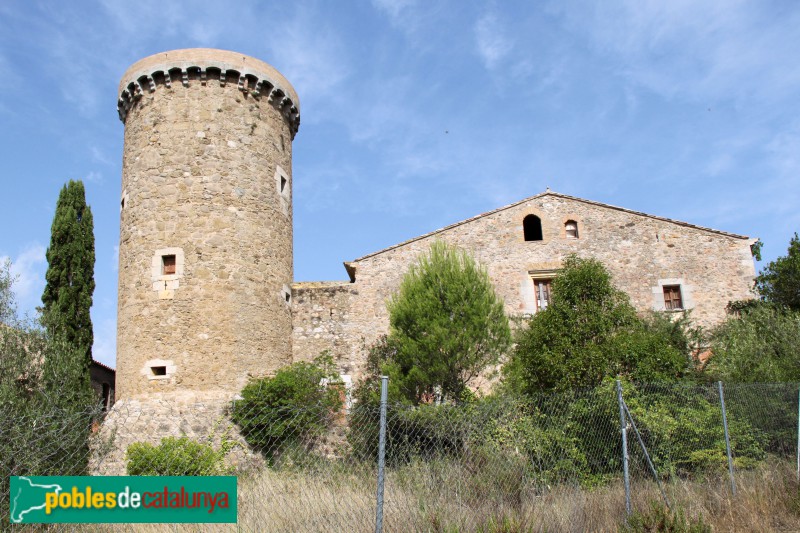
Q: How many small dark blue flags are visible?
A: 0